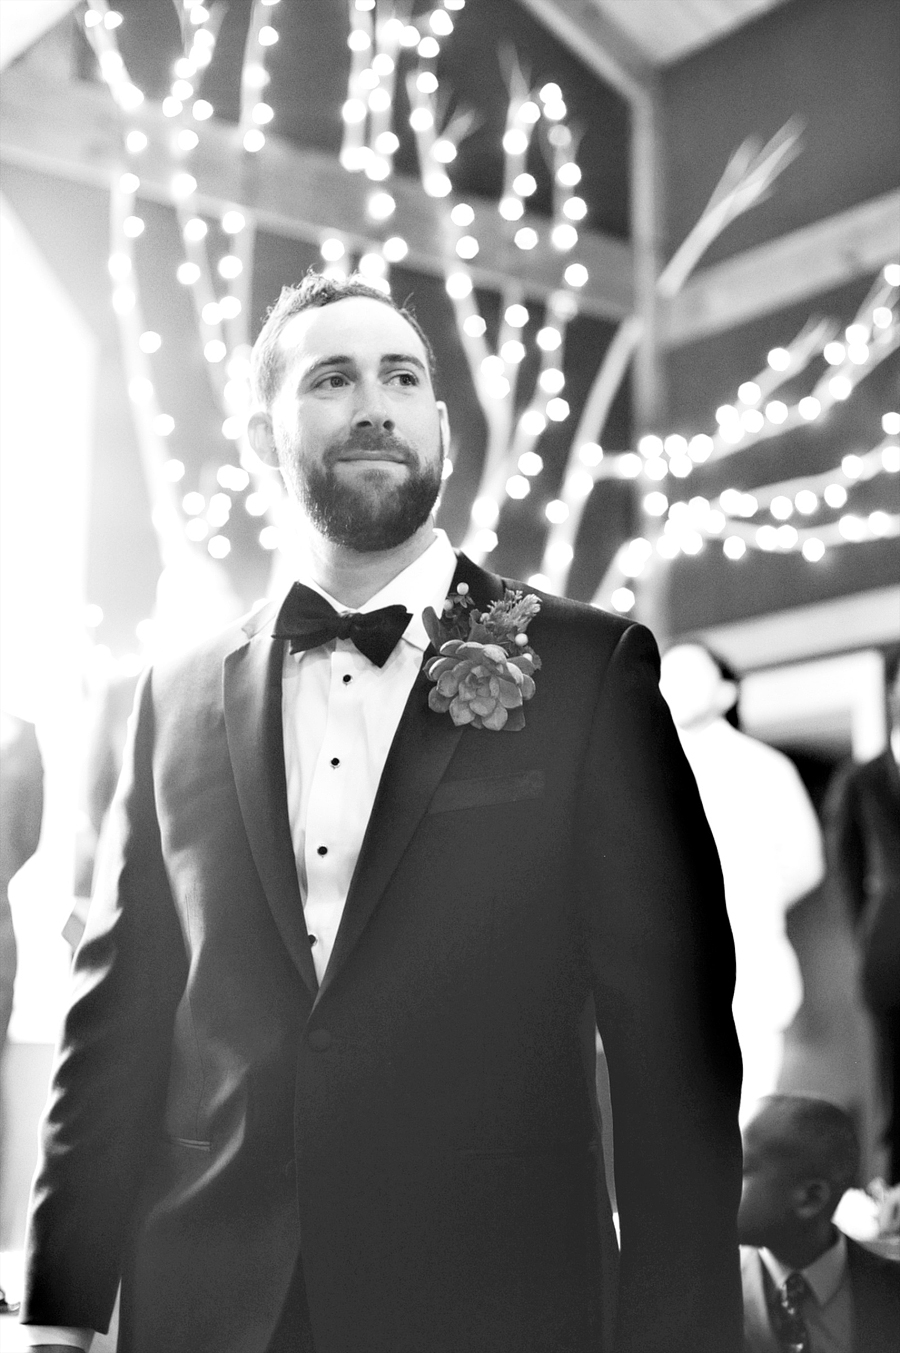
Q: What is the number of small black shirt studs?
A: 4